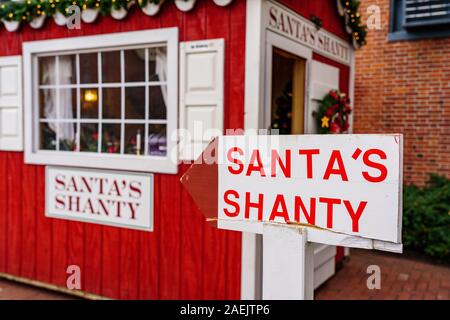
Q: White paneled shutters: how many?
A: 2